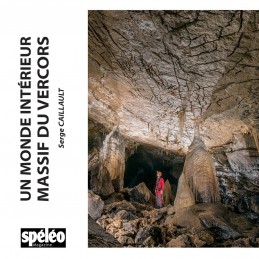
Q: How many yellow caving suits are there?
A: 0